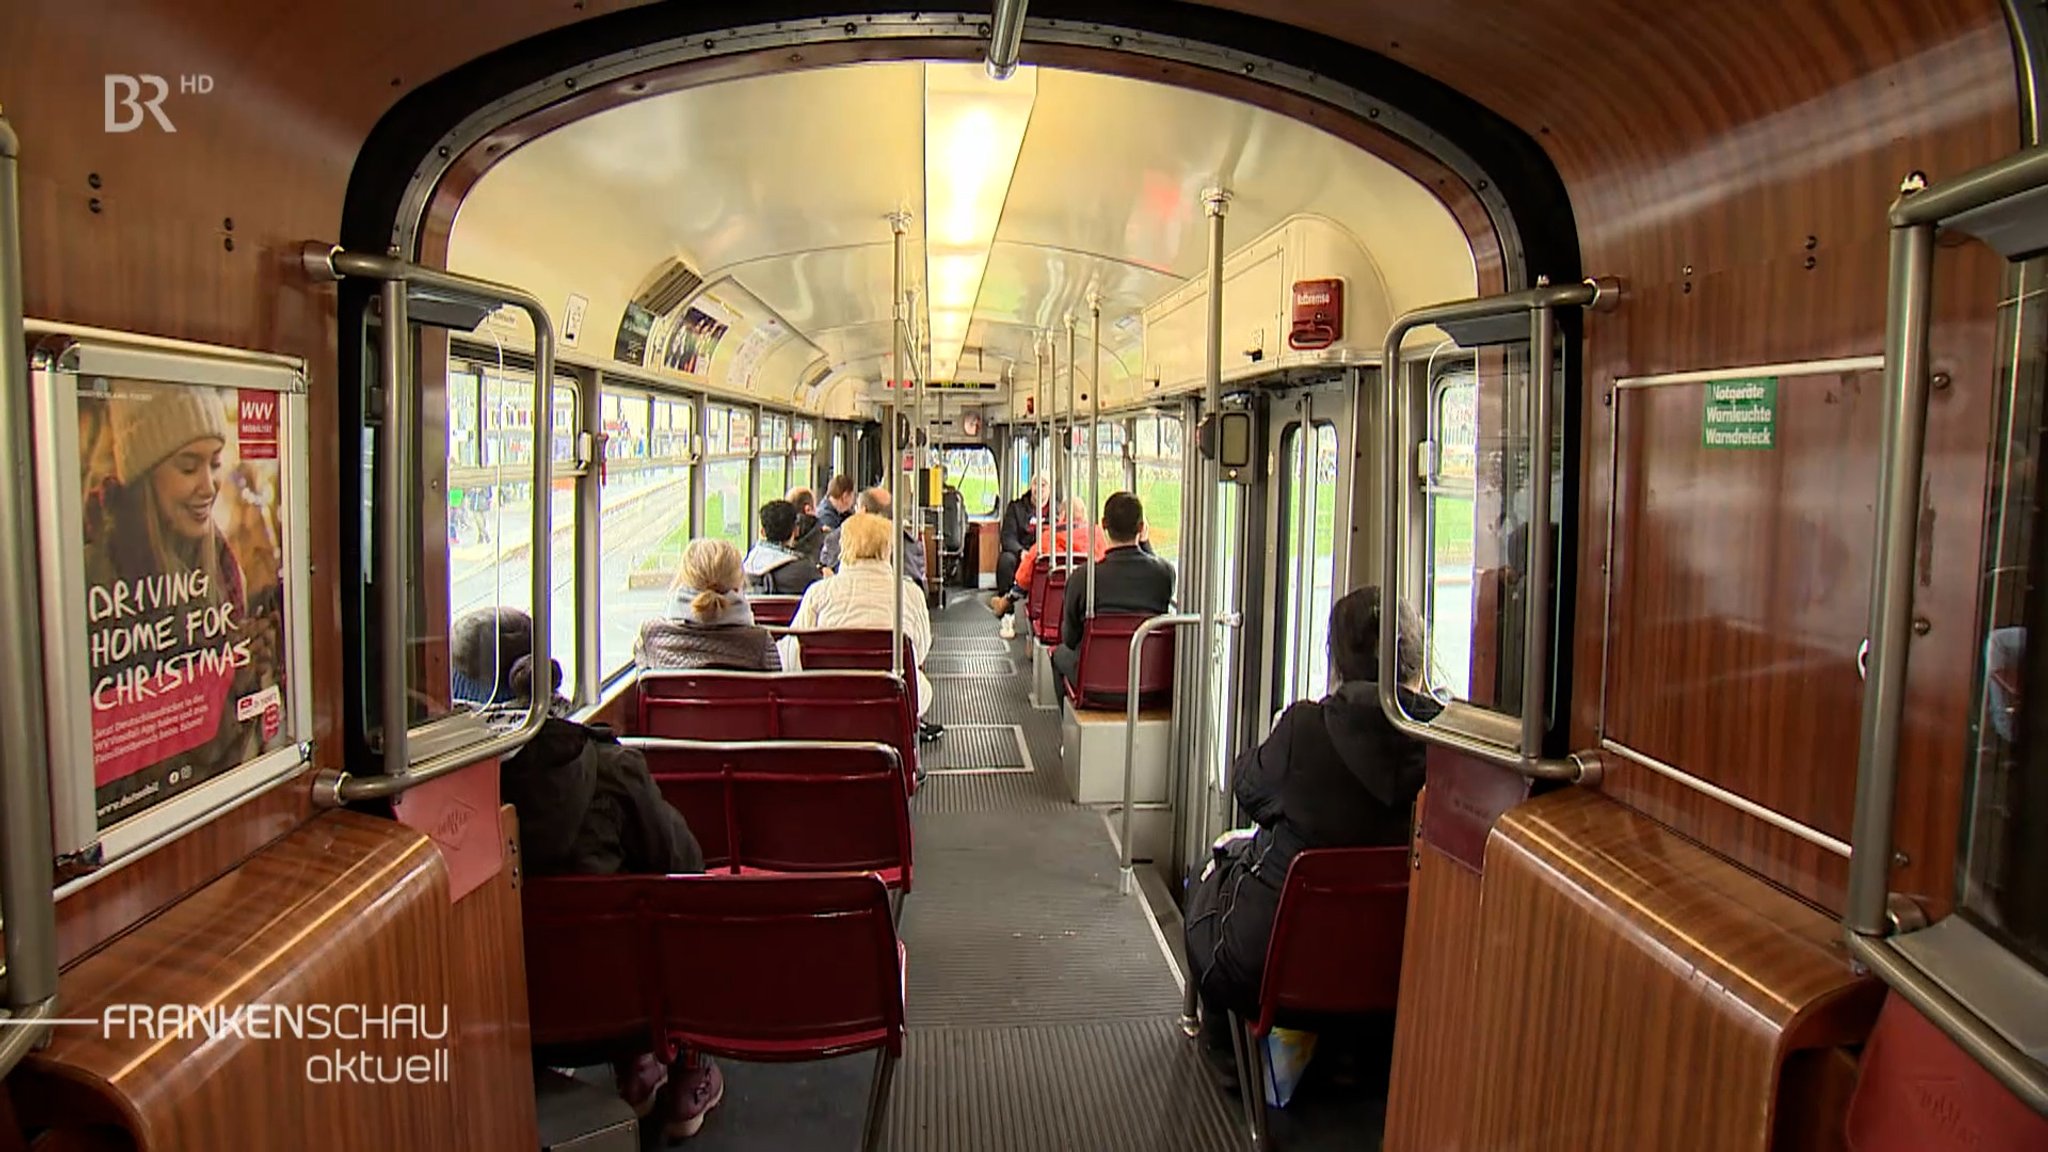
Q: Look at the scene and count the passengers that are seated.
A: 11